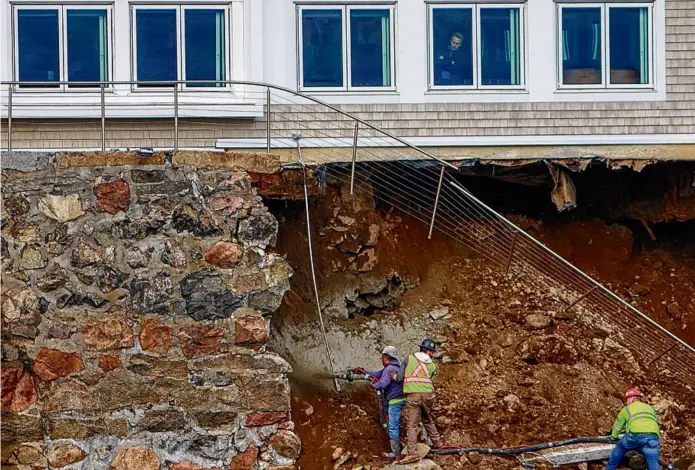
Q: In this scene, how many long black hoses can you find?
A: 1